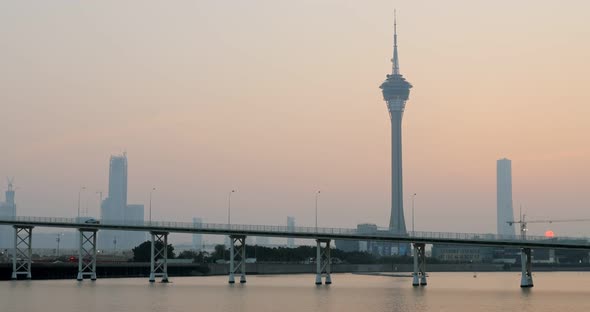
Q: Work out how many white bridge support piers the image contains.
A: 7